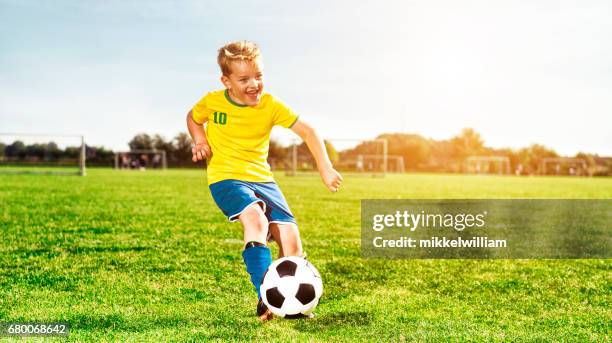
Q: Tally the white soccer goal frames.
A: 6